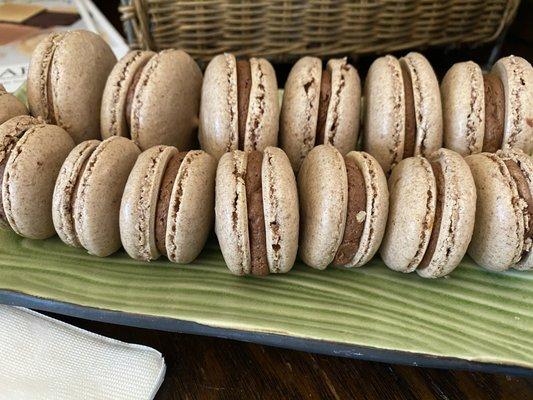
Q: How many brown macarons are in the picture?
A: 14